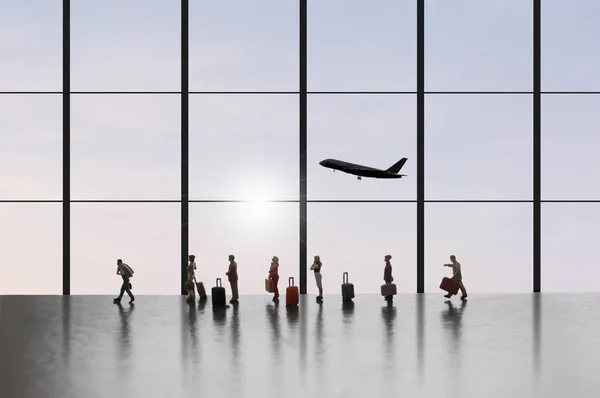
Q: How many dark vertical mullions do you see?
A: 5